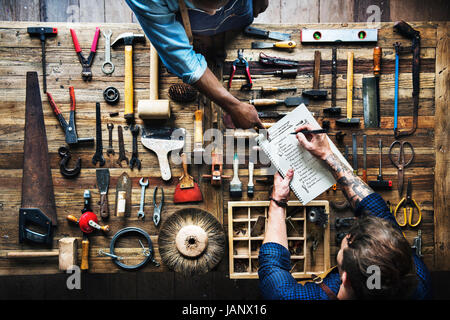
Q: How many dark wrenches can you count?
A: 4